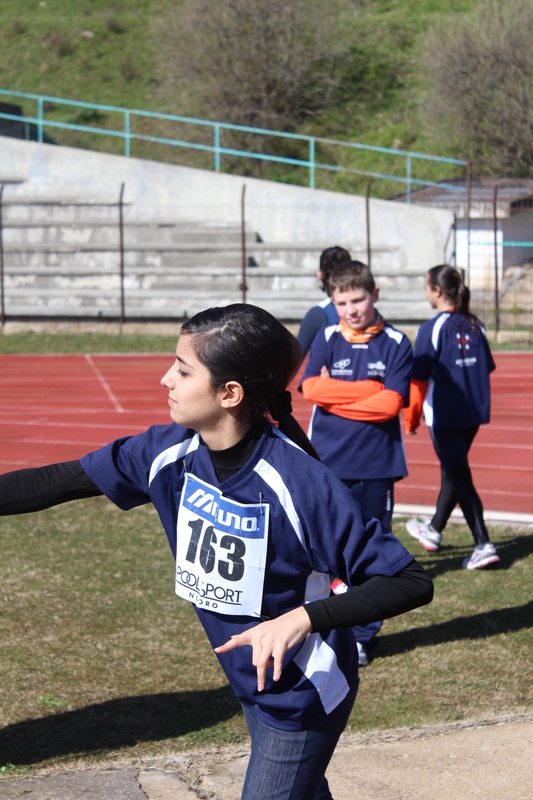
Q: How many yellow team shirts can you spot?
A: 0